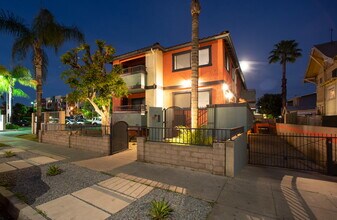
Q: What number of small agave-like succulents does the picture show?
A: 3